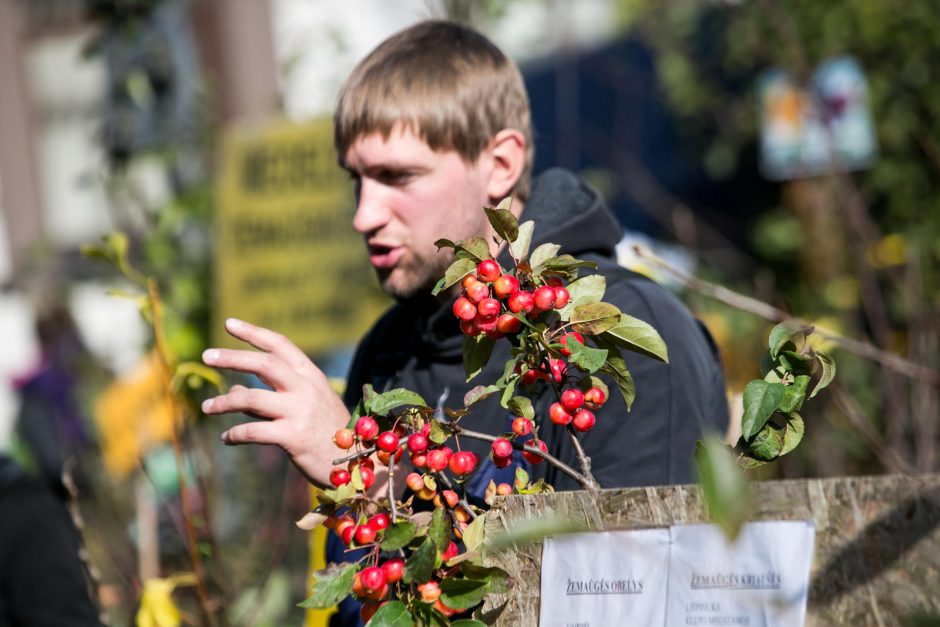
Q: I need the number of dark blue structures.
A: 1